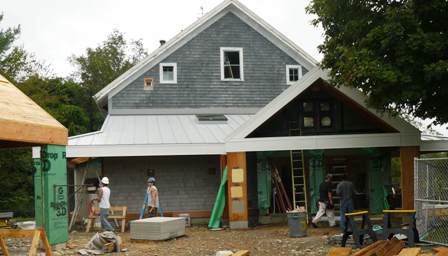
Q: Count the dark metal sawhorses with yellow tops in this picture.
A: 2